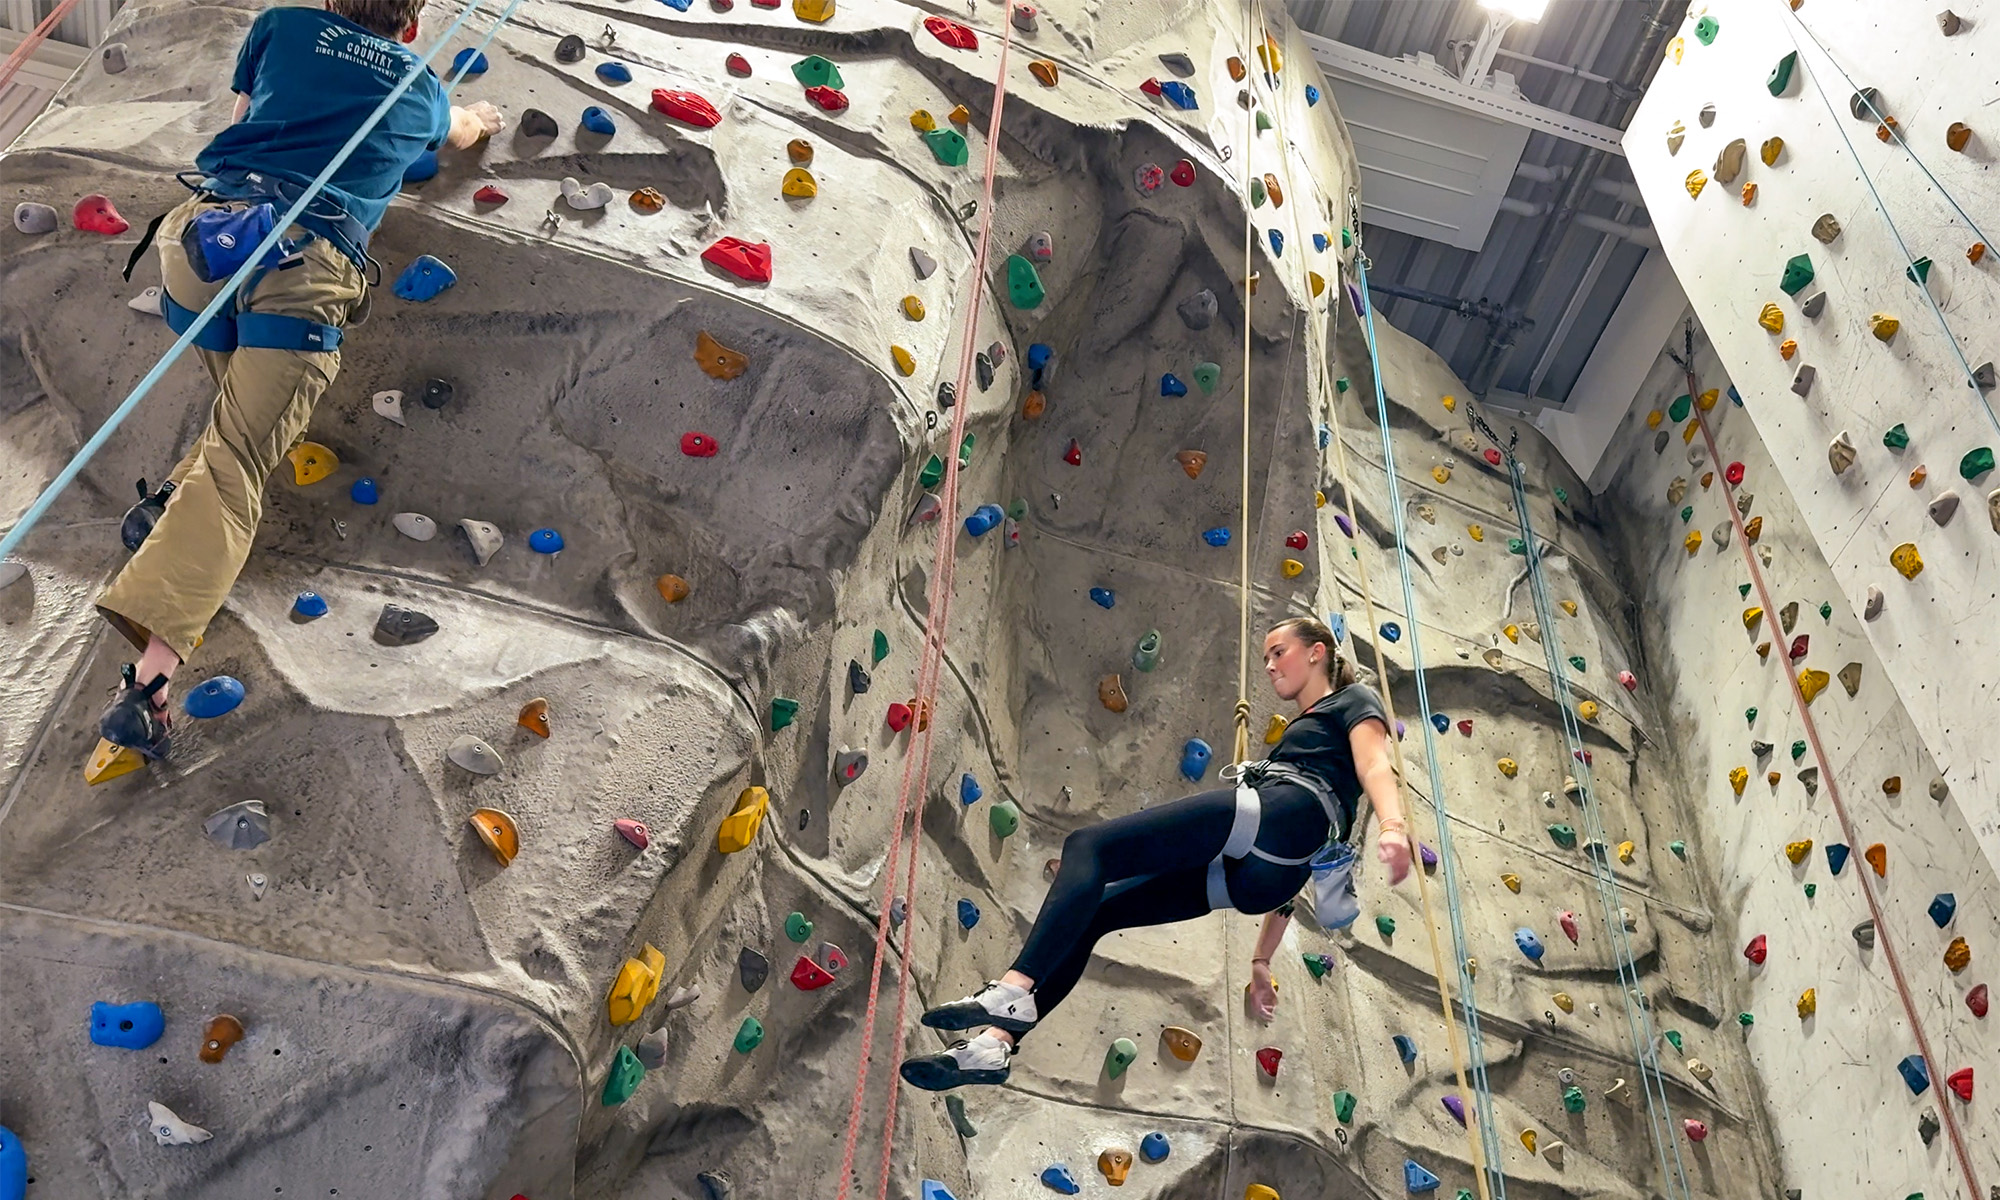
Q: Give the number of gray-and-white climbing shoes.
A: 2